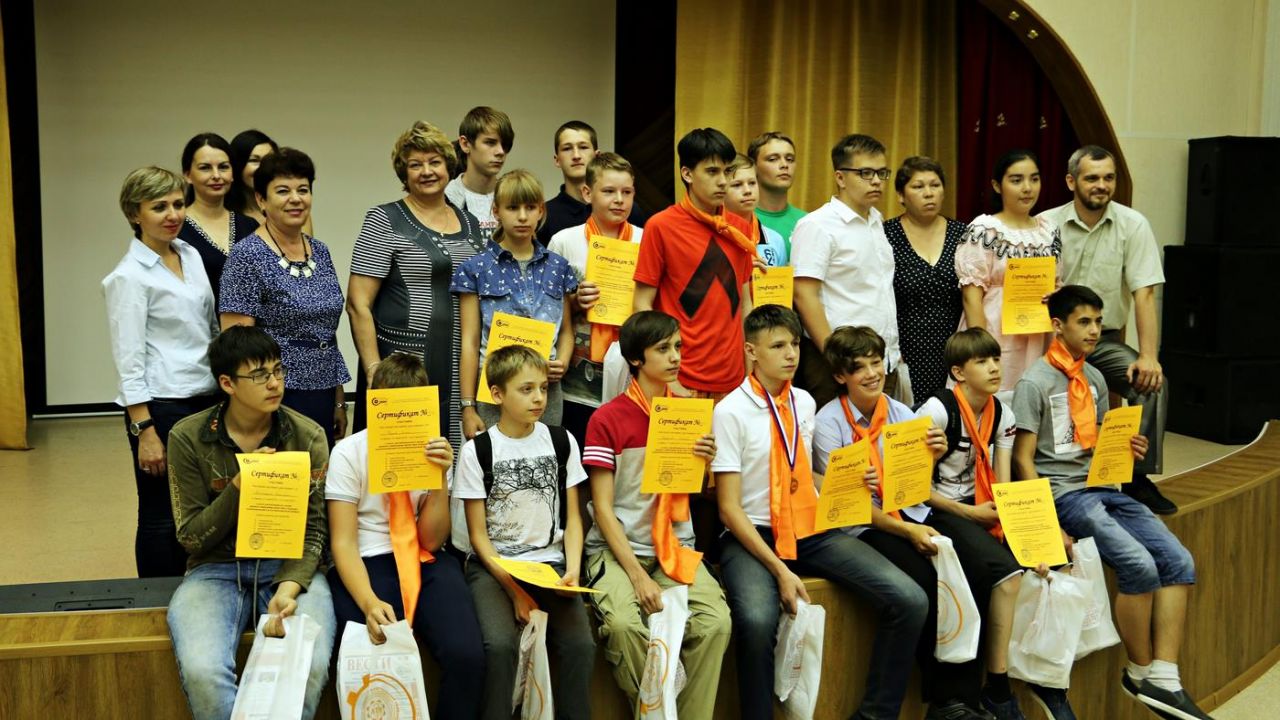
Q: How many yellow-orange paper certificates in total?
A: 12